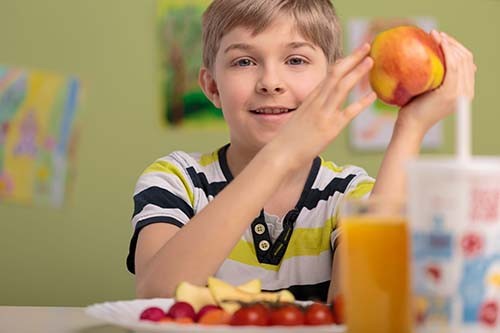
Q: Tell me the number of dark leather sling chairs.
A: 0